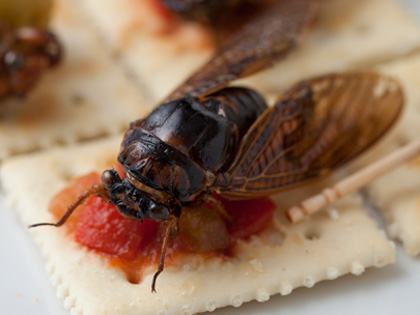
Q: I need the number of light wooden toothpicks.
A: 1